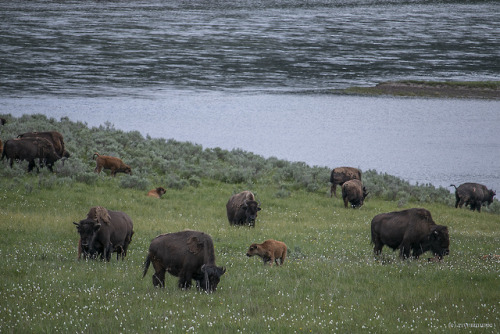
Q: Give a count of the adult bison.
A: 9